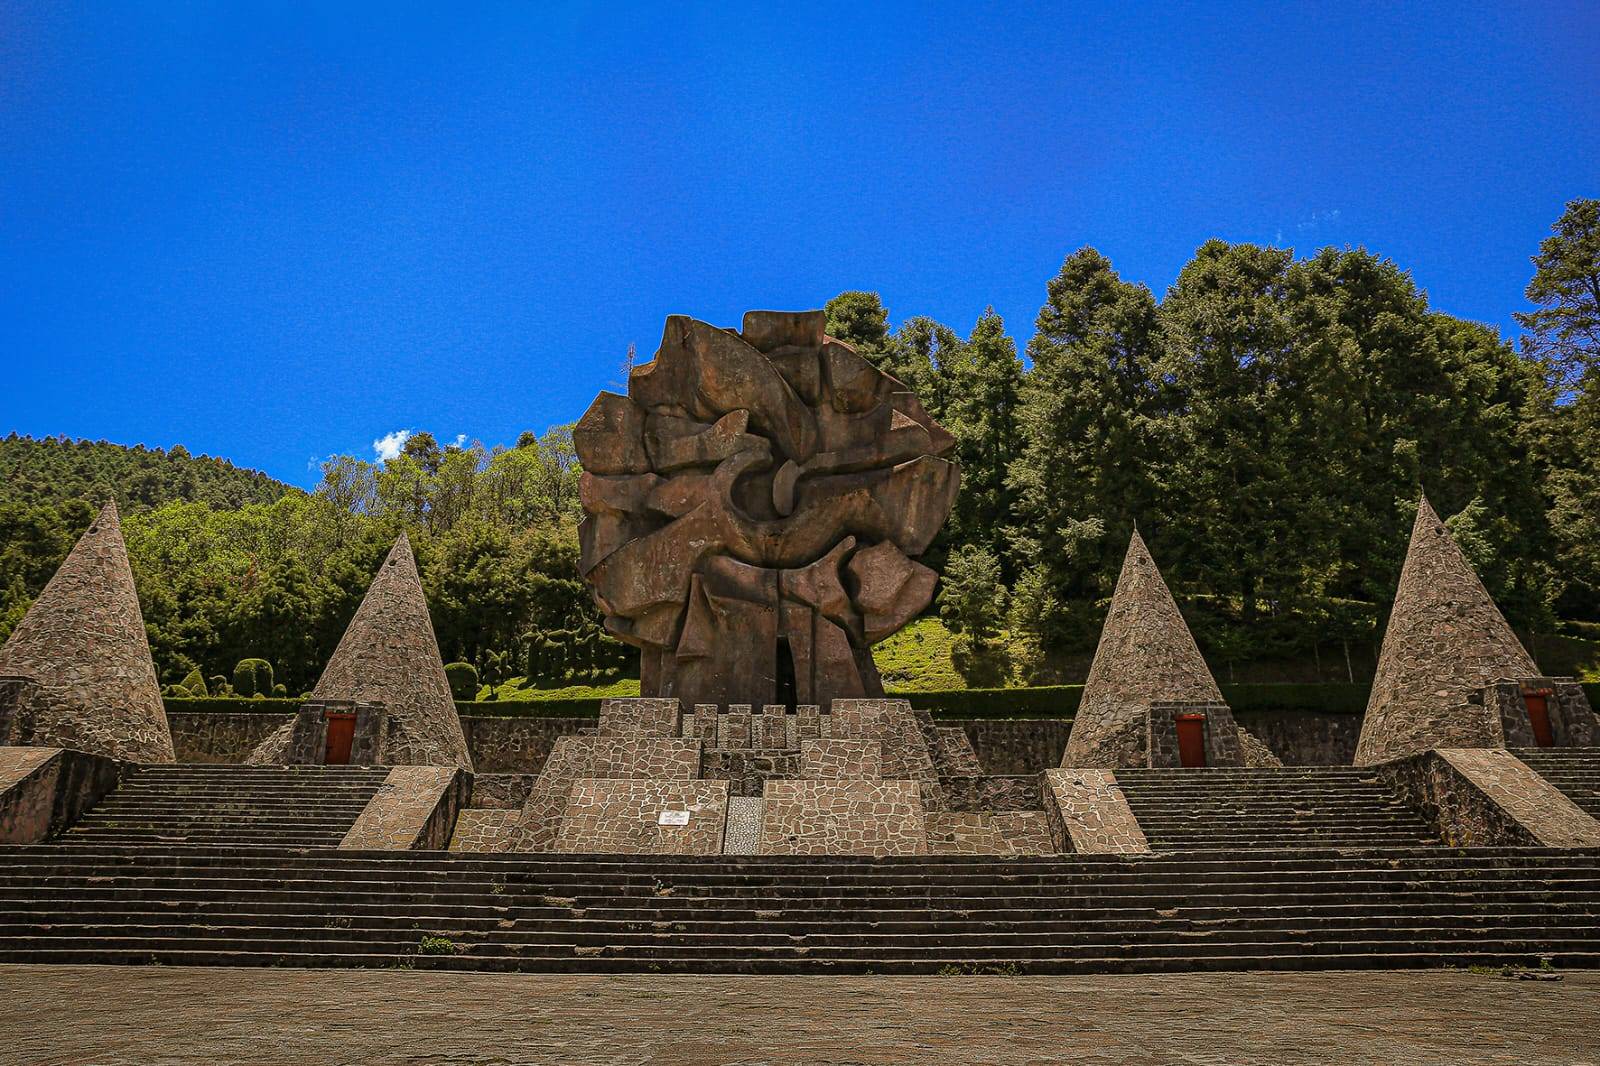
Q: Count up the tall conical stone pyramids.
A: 4